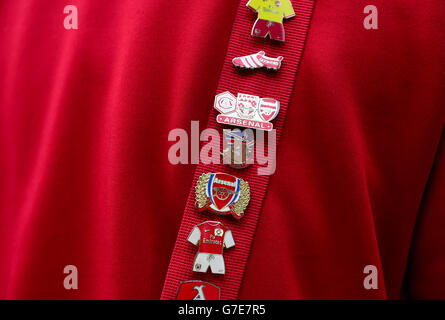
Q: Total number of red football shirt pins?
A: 1